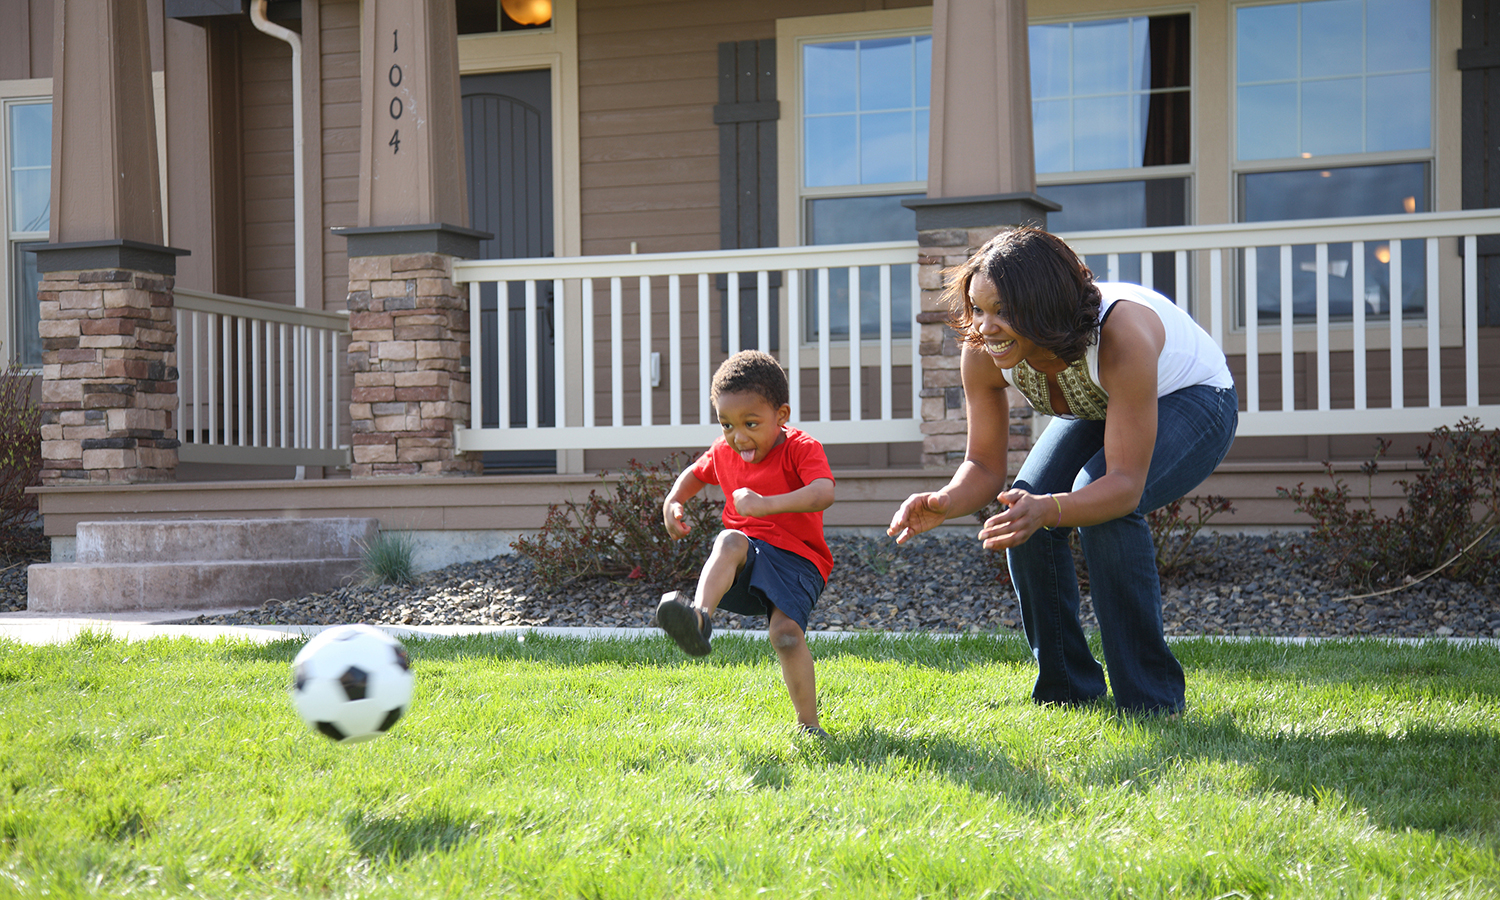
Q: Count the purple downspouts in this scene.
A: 0